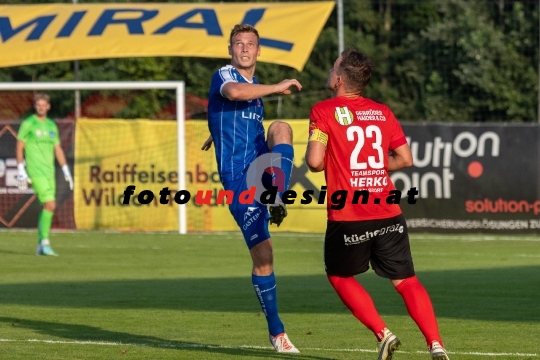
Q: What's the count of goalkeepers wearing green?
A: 1